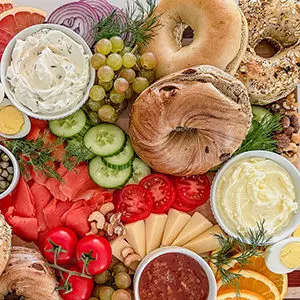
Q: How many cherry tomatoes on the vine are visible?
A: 3